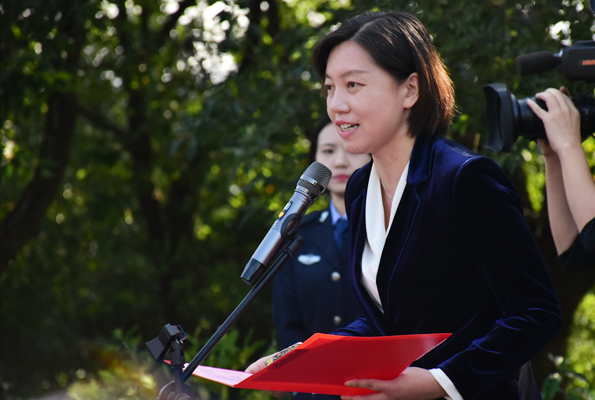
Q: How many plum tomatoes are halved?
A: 0